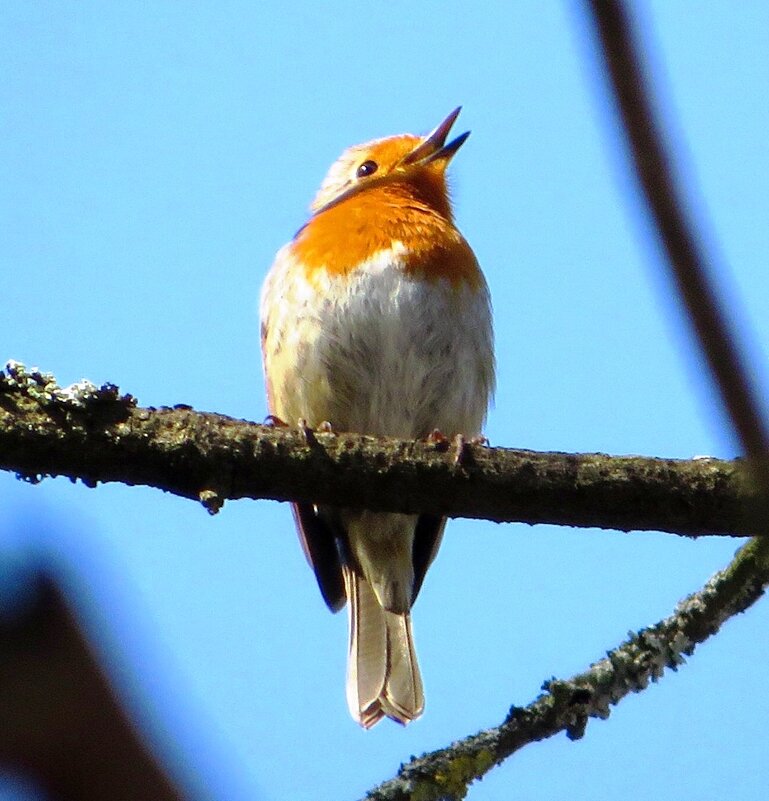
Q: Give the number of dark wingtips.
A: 2